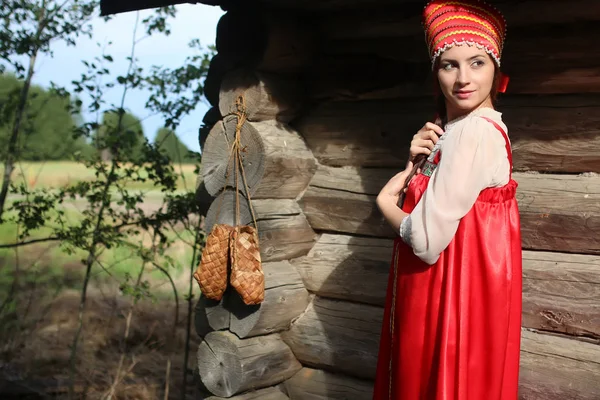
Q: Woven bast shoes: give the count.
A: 2